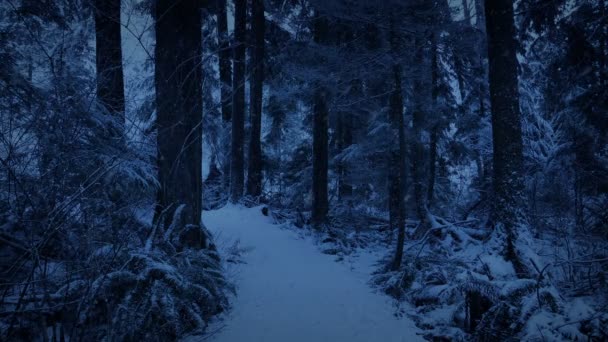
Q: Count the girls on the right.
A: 0